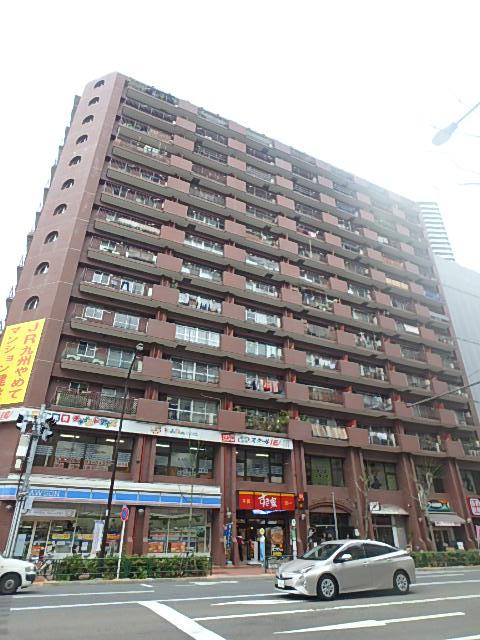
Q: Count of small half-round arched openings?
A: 10